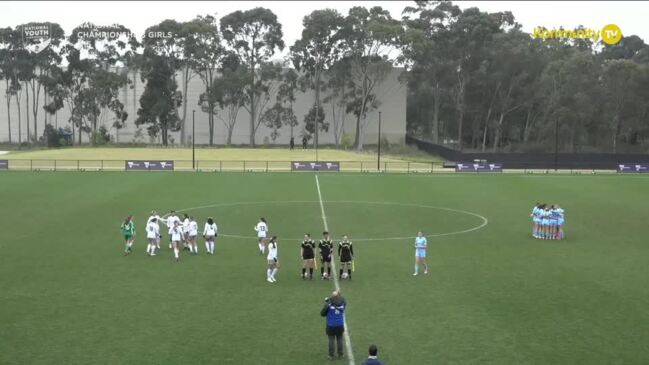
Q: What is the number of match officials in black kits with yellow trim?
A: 3